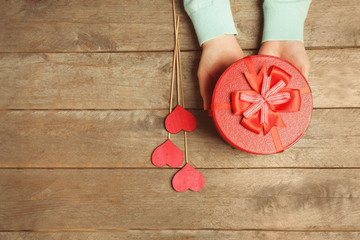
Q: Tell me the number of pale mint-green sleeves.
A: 2